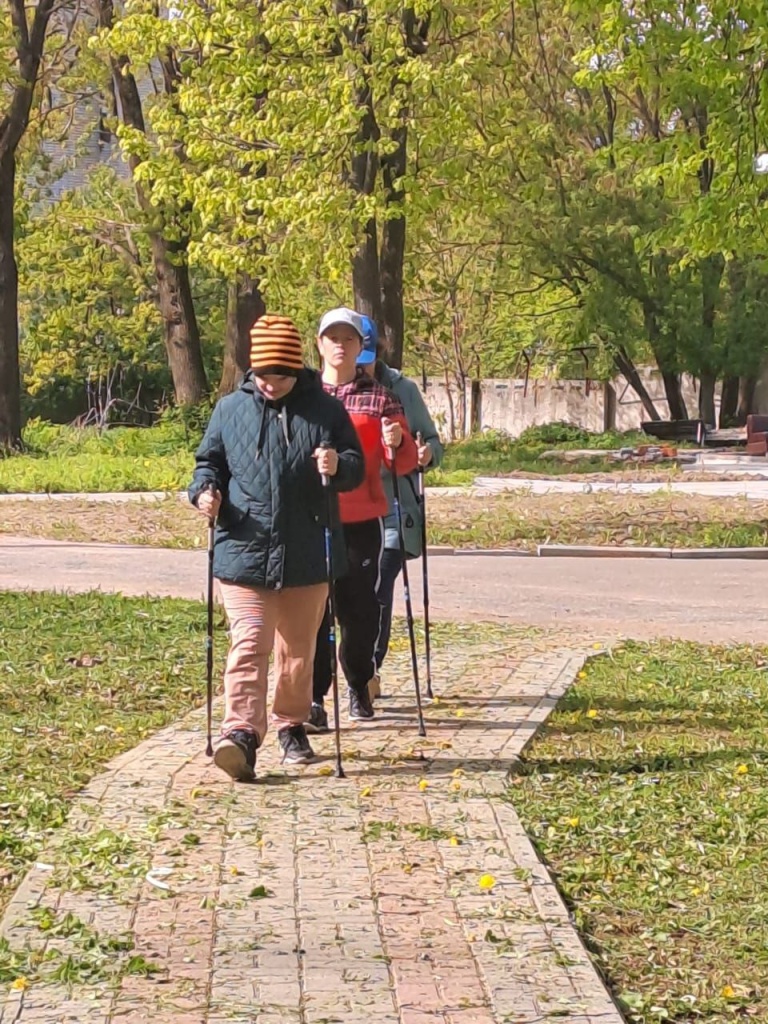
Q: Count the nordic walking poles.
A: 4